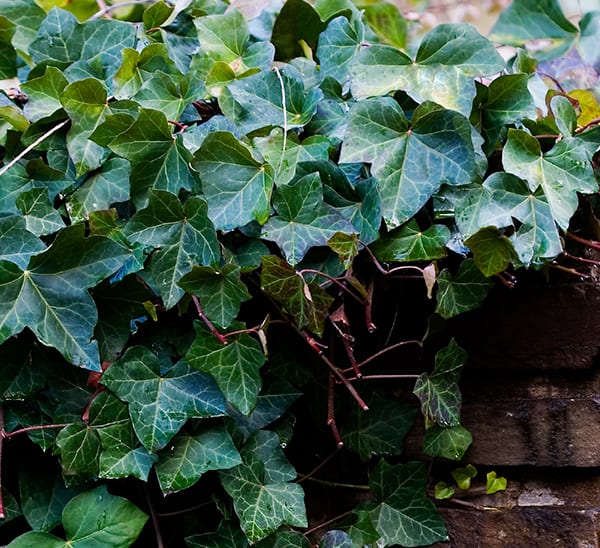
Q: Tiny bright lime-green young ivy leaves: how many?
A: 3